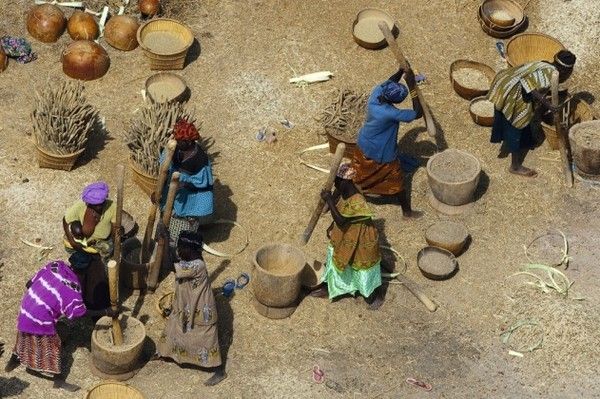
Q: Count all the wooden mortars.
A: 5